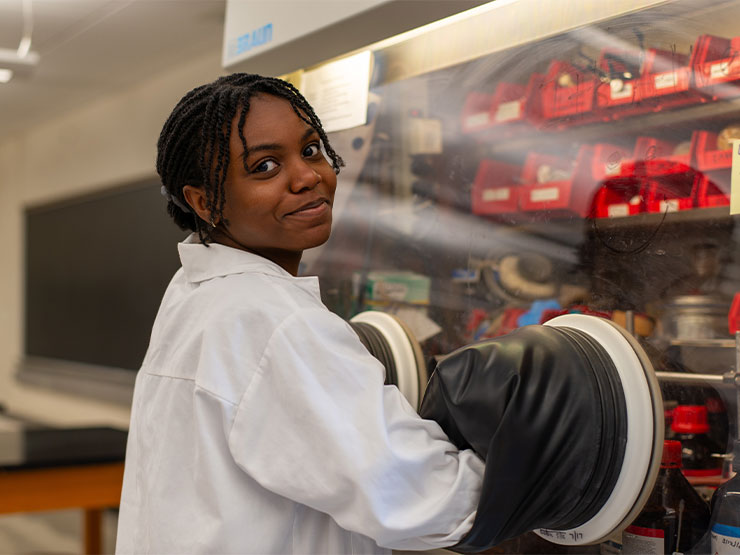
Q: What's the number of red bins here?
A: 14